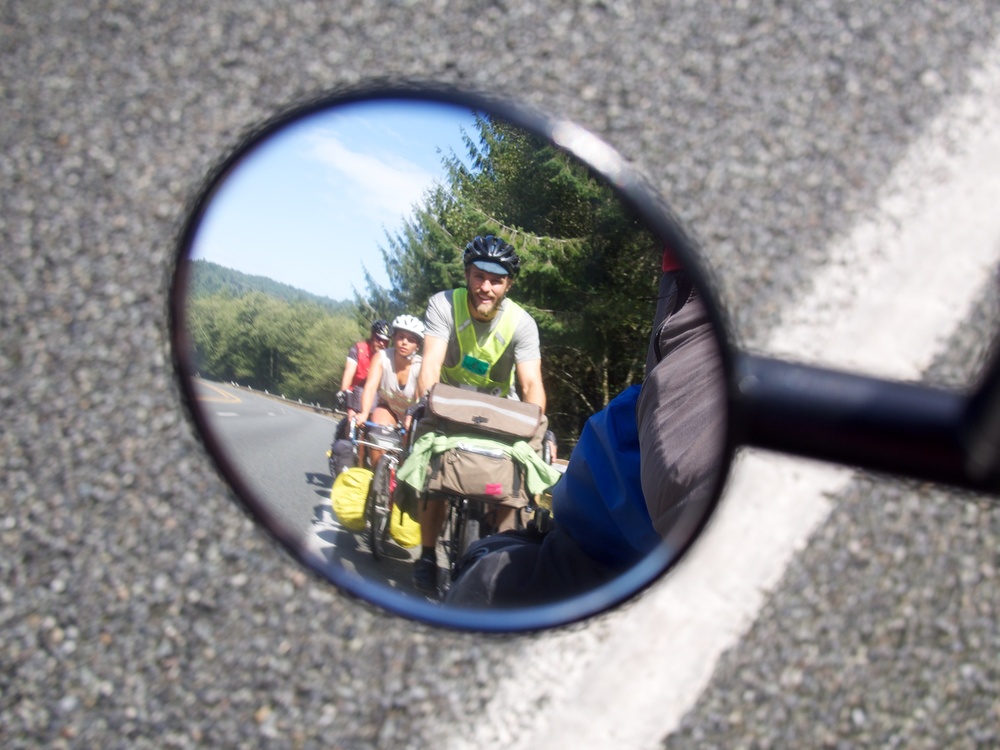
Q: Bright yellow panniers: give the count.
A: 2